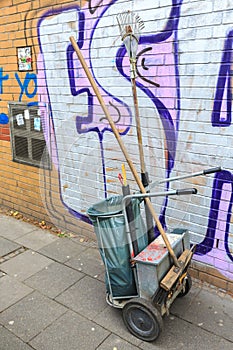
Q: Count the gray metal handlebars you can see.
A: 2